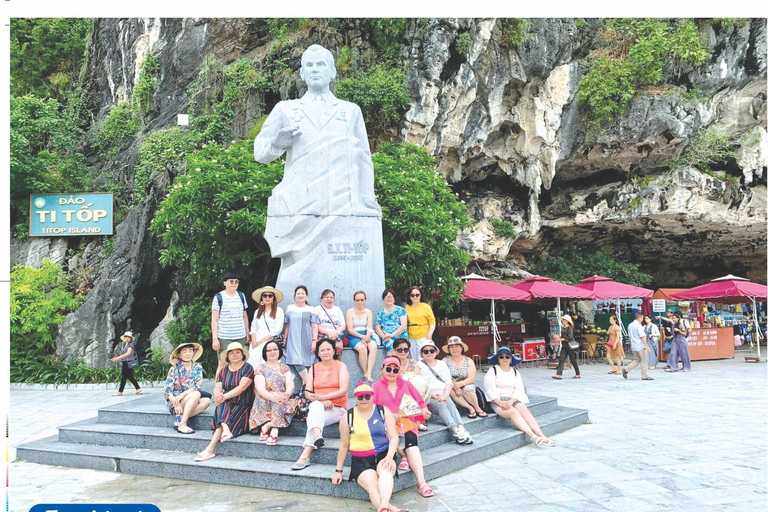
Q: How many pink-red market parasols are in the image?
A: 4